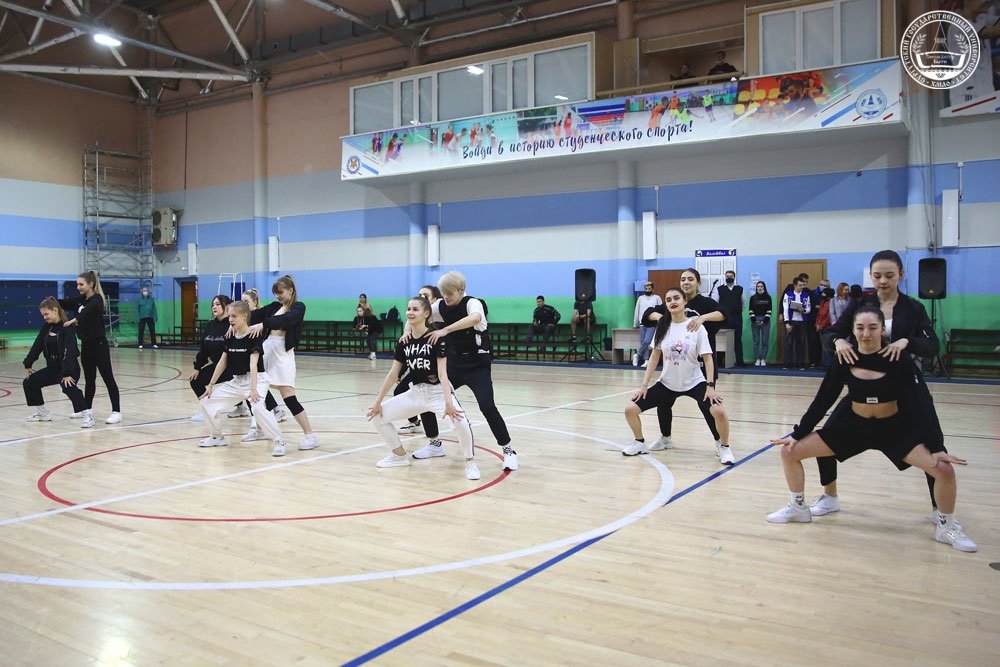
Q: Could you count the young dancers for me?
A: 13